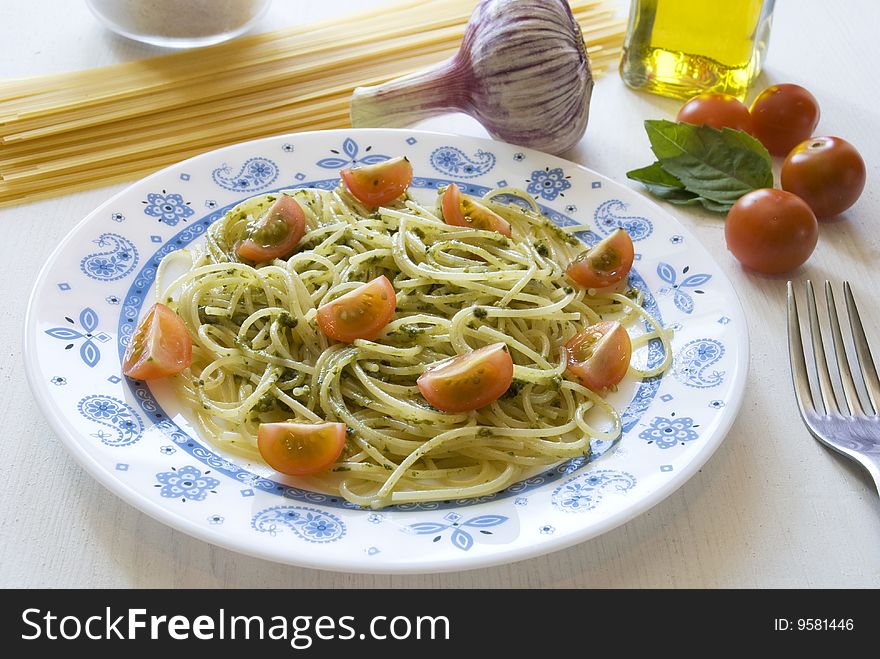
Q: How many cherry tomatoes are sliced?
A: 9